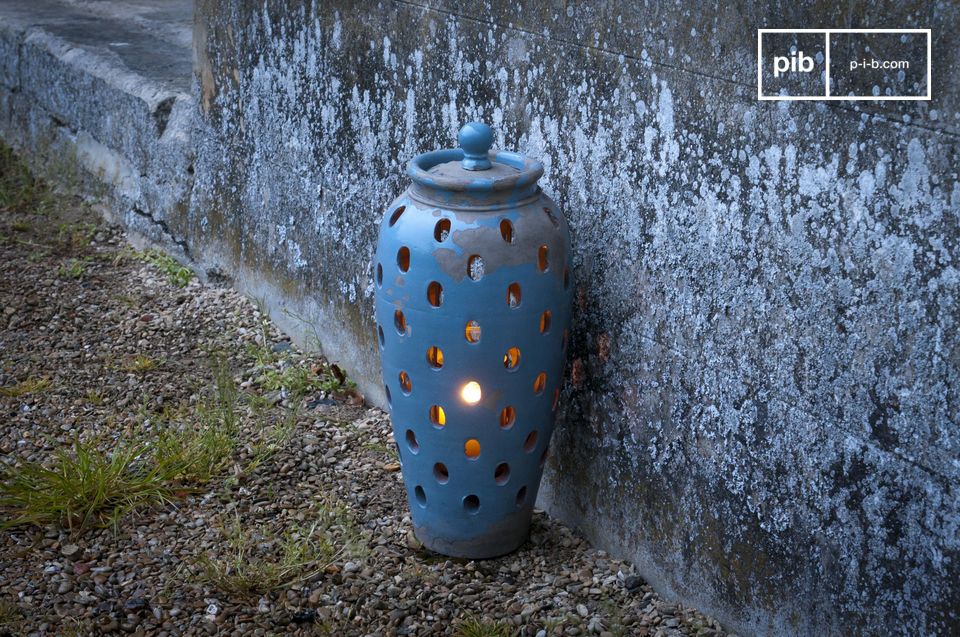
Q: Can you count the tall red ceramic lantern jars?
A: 0